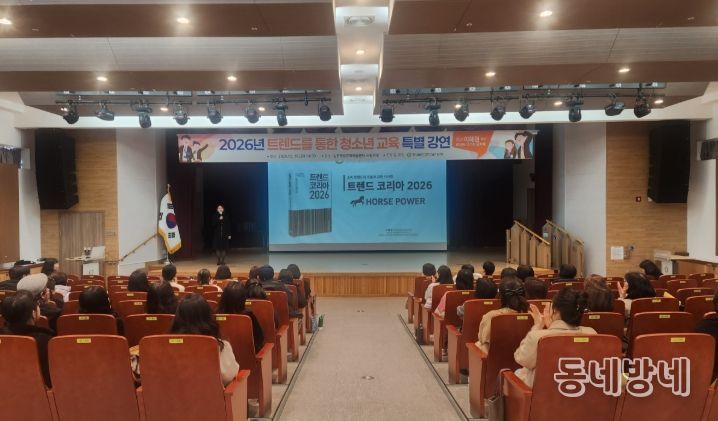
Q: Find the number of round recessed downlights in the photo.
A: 15